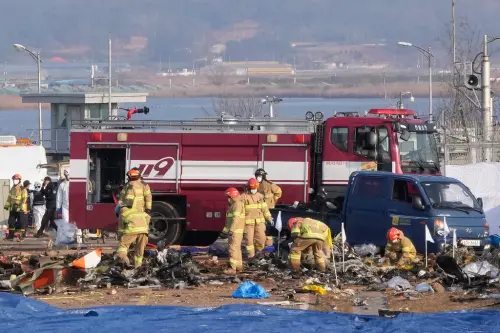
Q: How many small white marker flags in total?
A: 5